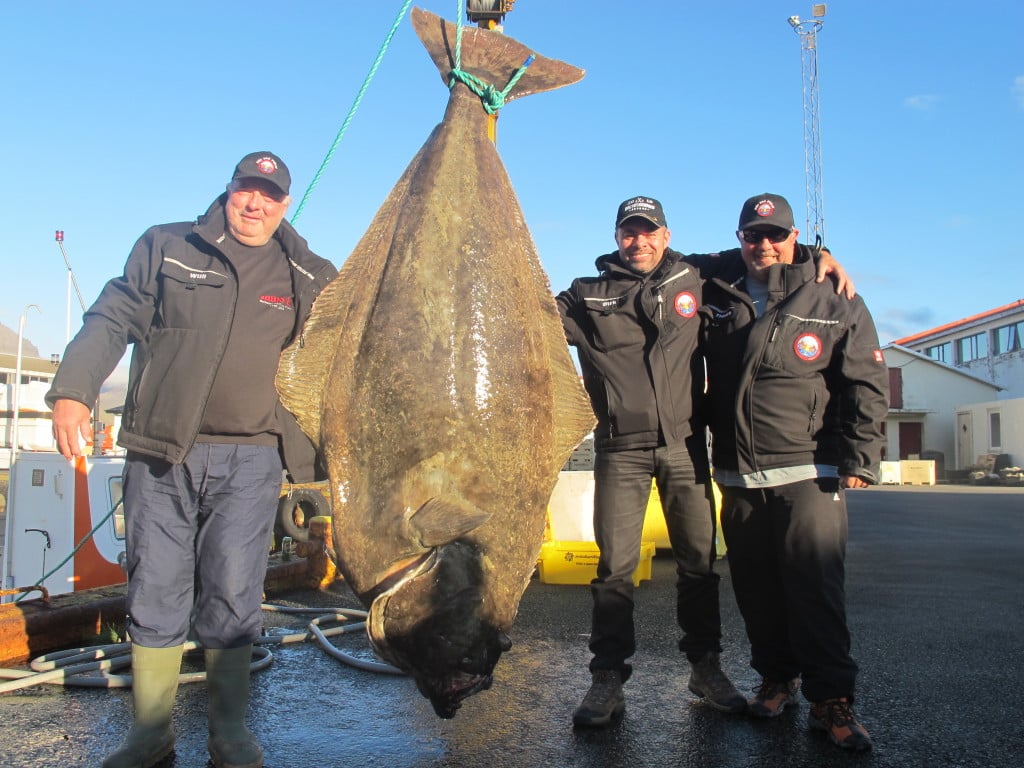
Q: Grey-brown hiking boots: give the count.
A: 2